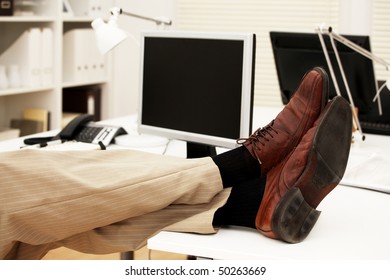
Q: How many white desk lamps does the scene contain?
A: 2